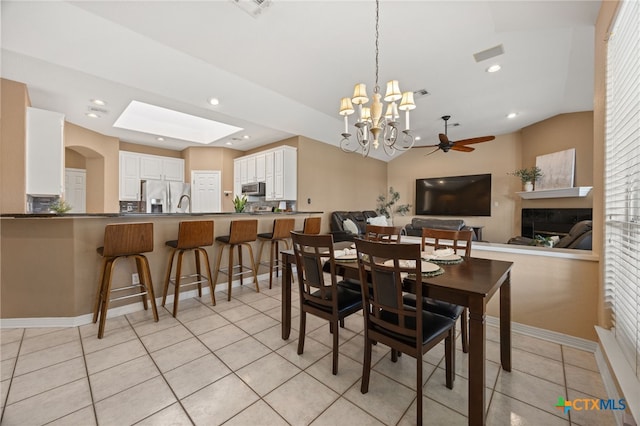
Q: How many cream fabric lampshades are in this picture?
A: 6